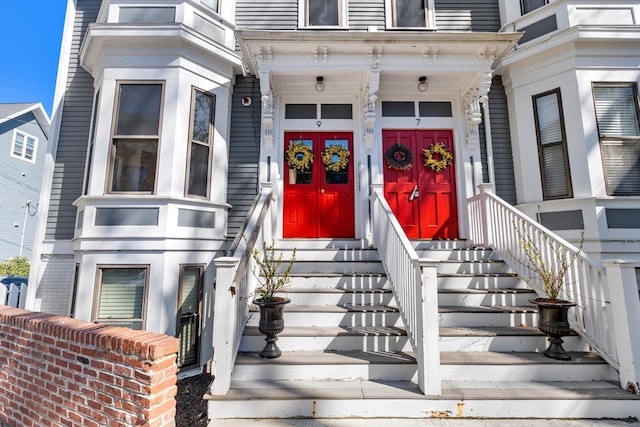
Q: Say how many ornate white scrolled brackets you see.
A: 3